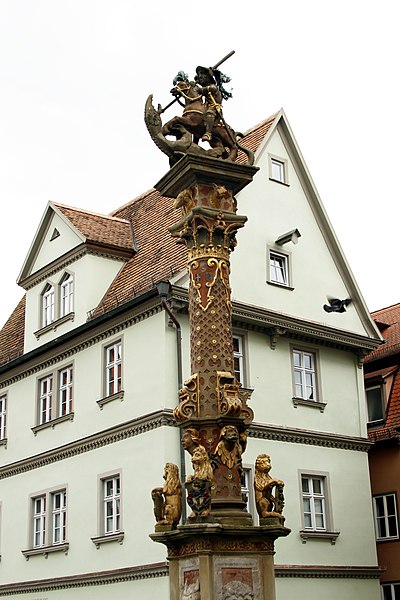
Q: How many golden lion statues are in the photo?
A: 3